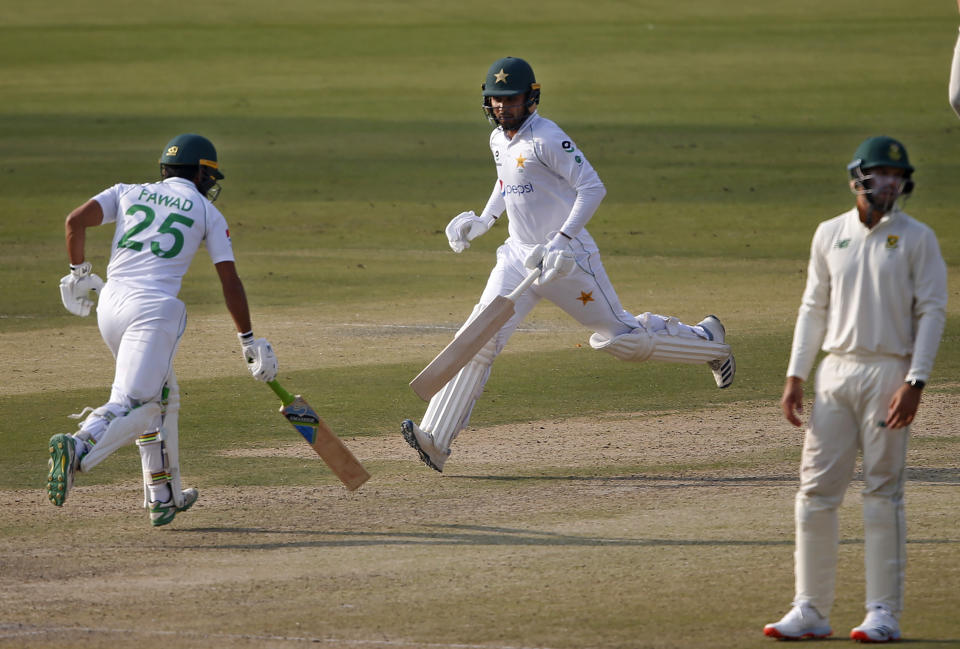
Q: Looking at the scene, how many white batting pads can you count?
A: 4